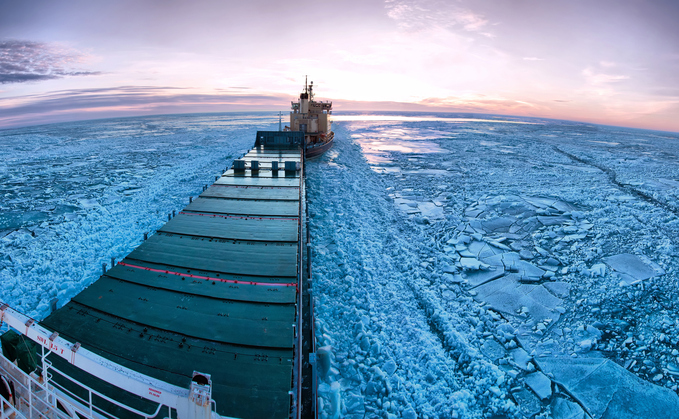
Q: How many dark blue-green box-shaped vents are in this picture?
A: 4